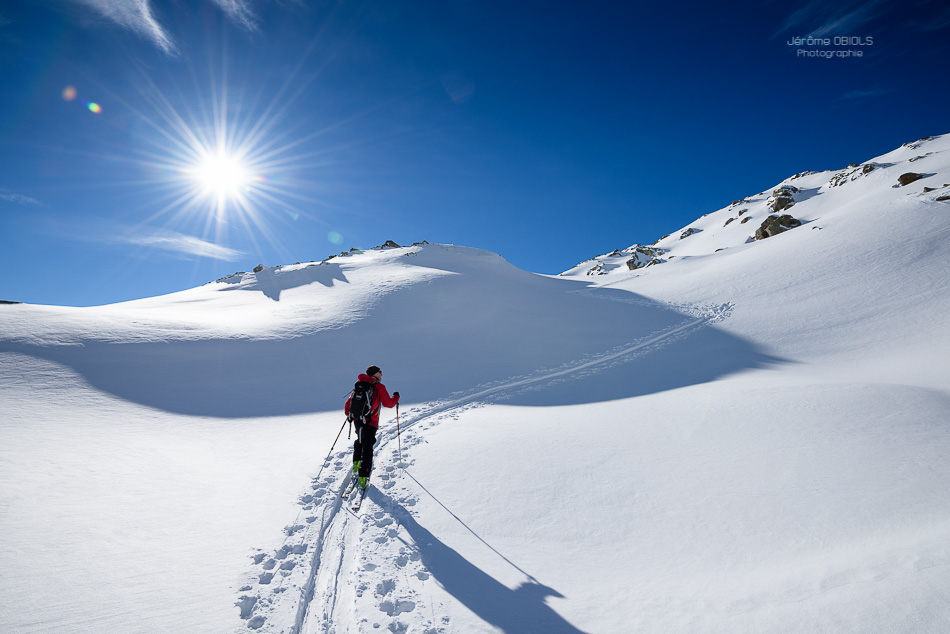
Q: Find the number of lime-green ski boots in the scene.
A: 2